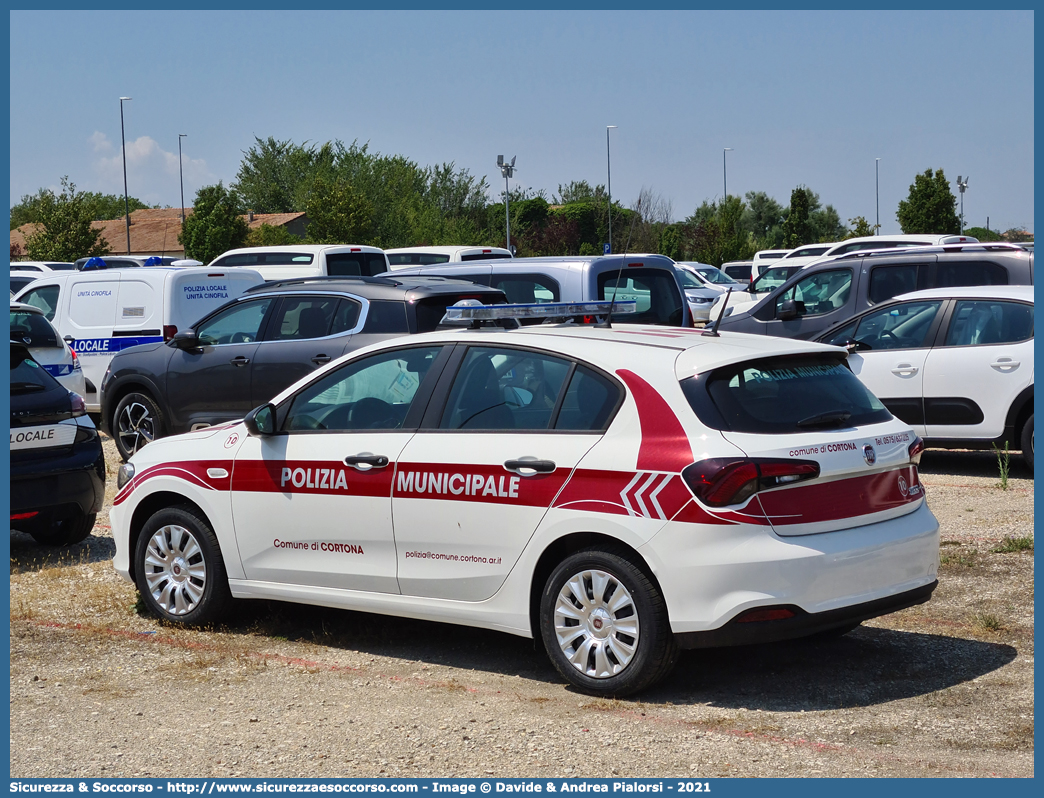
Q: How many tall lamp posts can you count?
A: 7